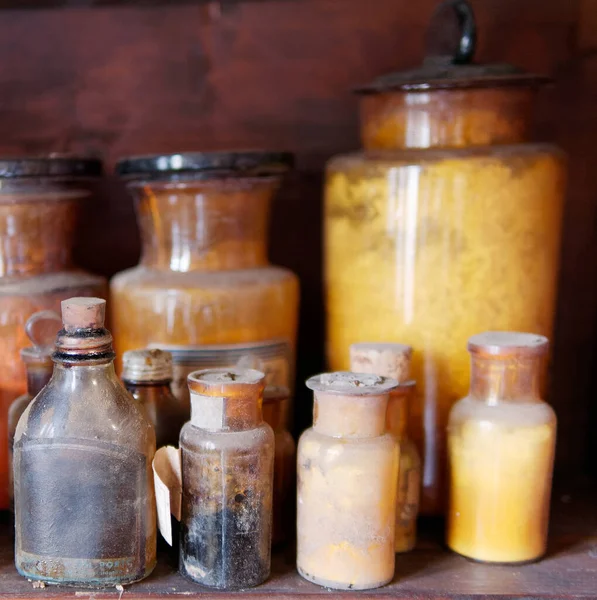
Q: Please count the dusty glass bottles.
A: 11